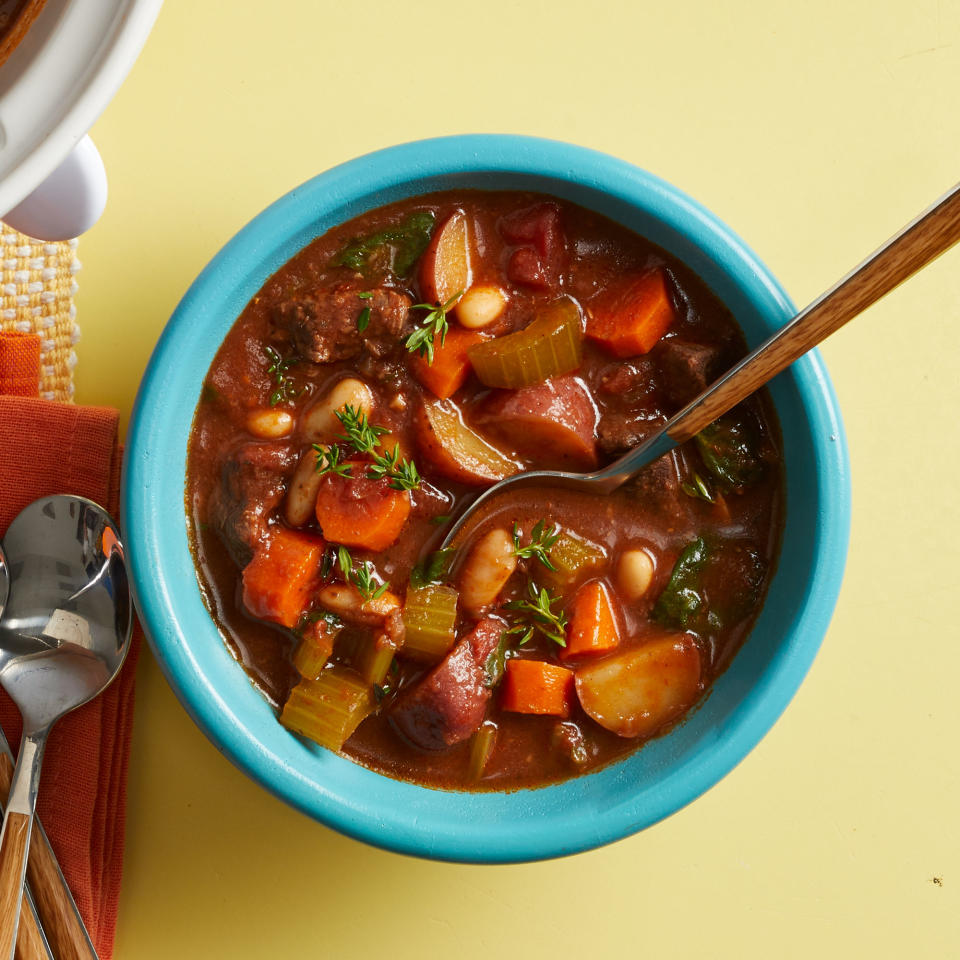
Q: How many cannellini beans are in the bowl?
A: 7